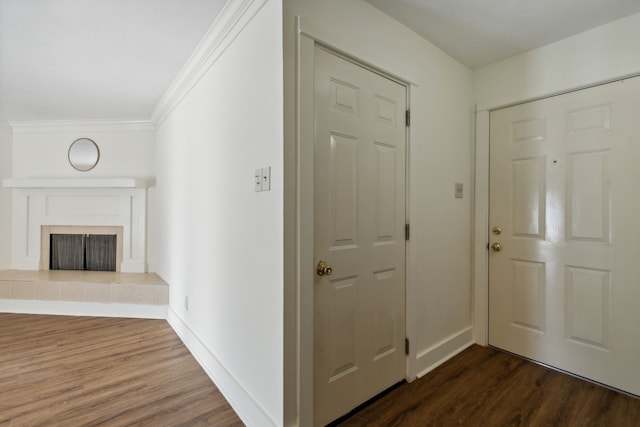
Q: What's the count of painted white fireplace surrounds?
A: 1